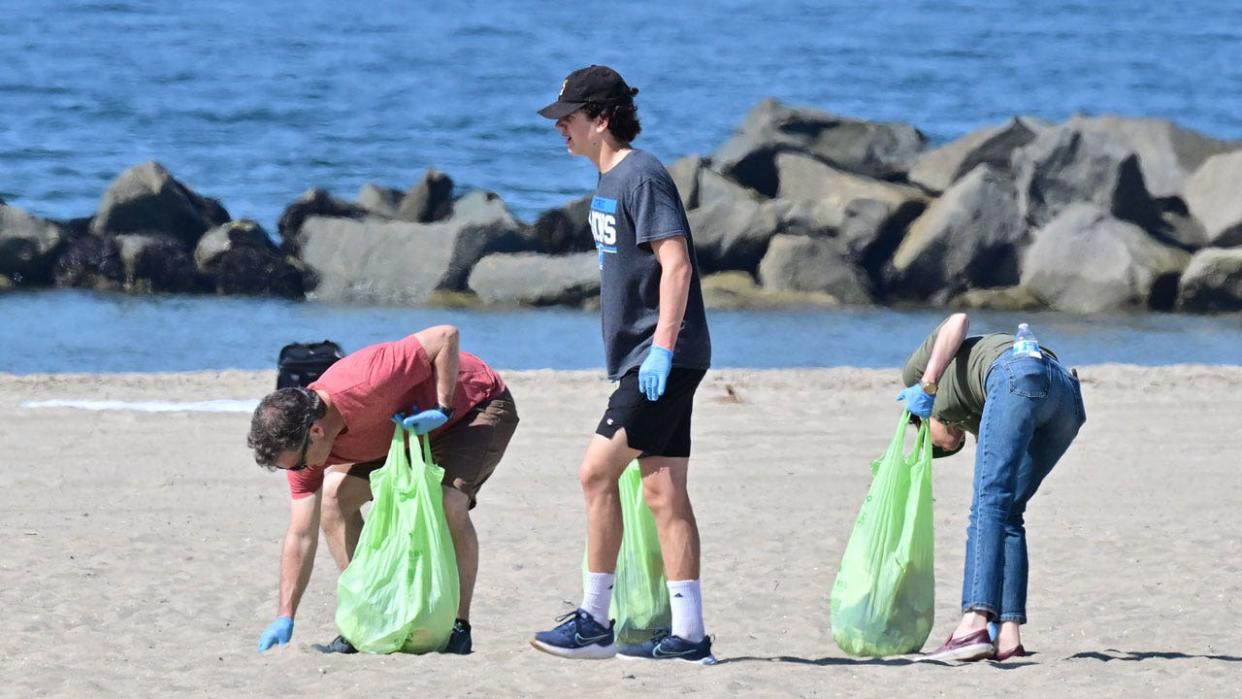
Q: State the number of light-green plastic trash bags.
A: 3